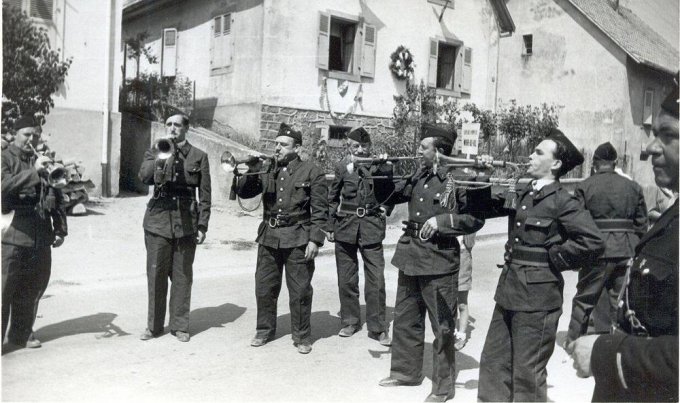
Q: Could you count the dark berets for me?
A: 8